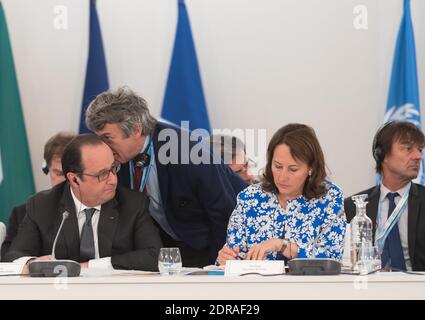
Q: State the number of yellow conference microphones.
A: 0